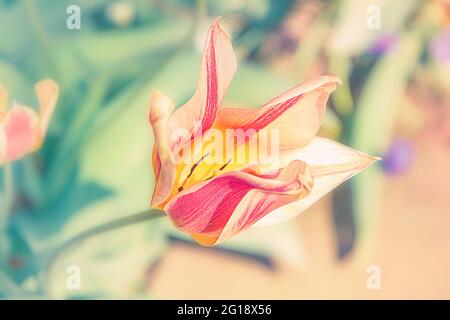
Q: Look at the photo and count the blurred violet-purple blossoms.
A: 3